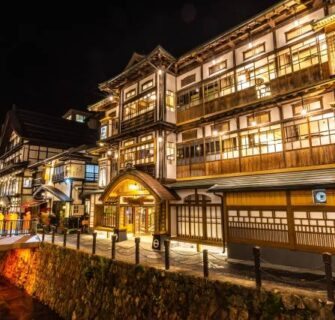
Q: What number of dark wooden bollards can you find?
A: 11